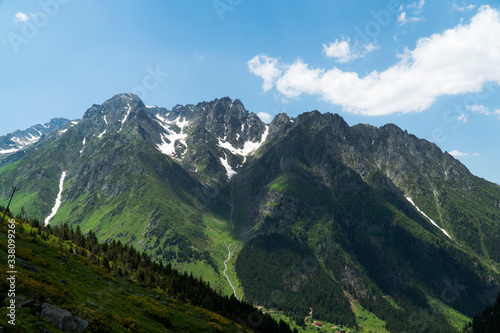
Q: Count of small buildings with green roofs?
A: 2